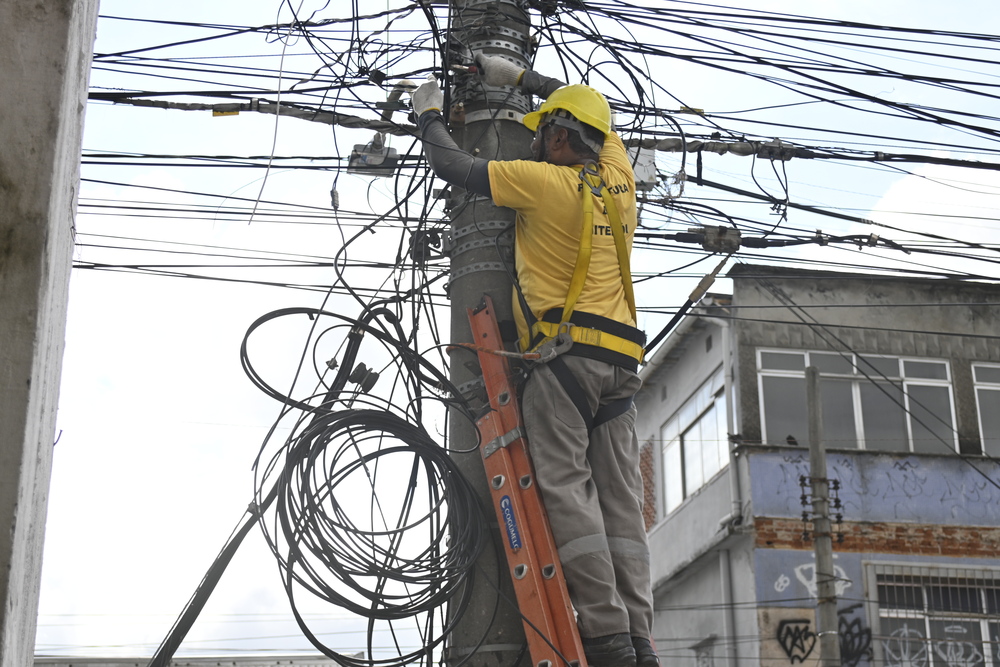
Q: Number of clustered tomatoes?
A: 0